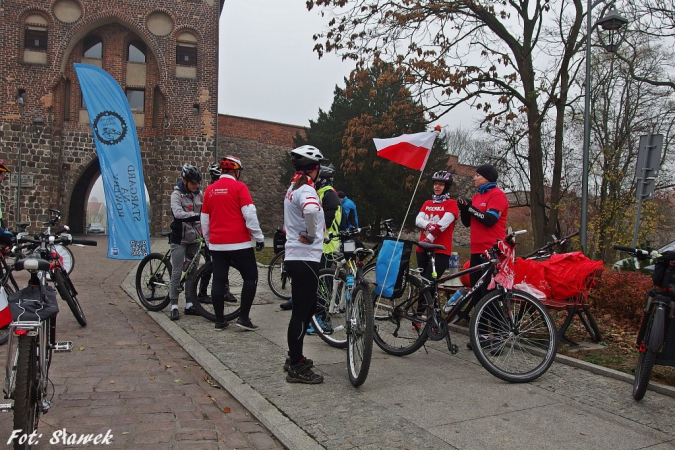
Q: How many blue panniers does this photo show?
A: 1